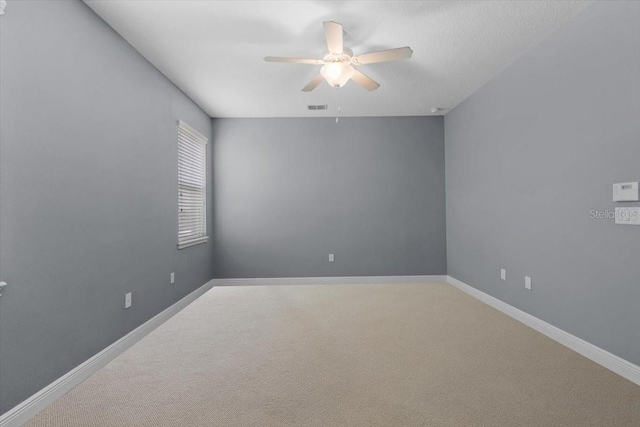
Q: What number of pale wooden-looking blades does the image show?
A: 5